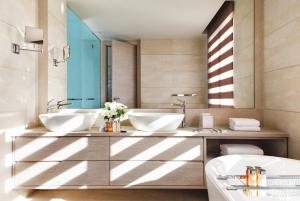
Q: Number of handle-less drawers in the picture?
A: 4